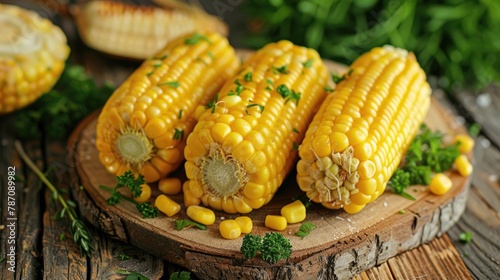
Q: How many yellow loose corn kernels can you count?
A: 11